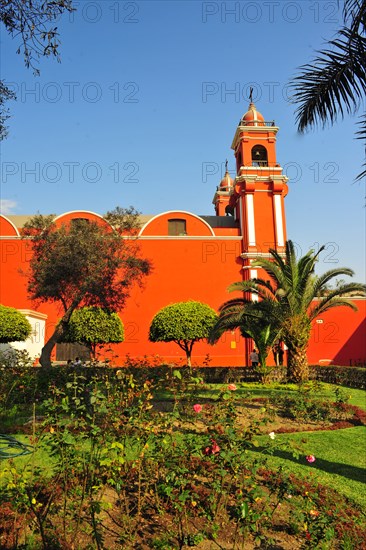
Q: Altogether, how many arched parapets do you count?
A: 3